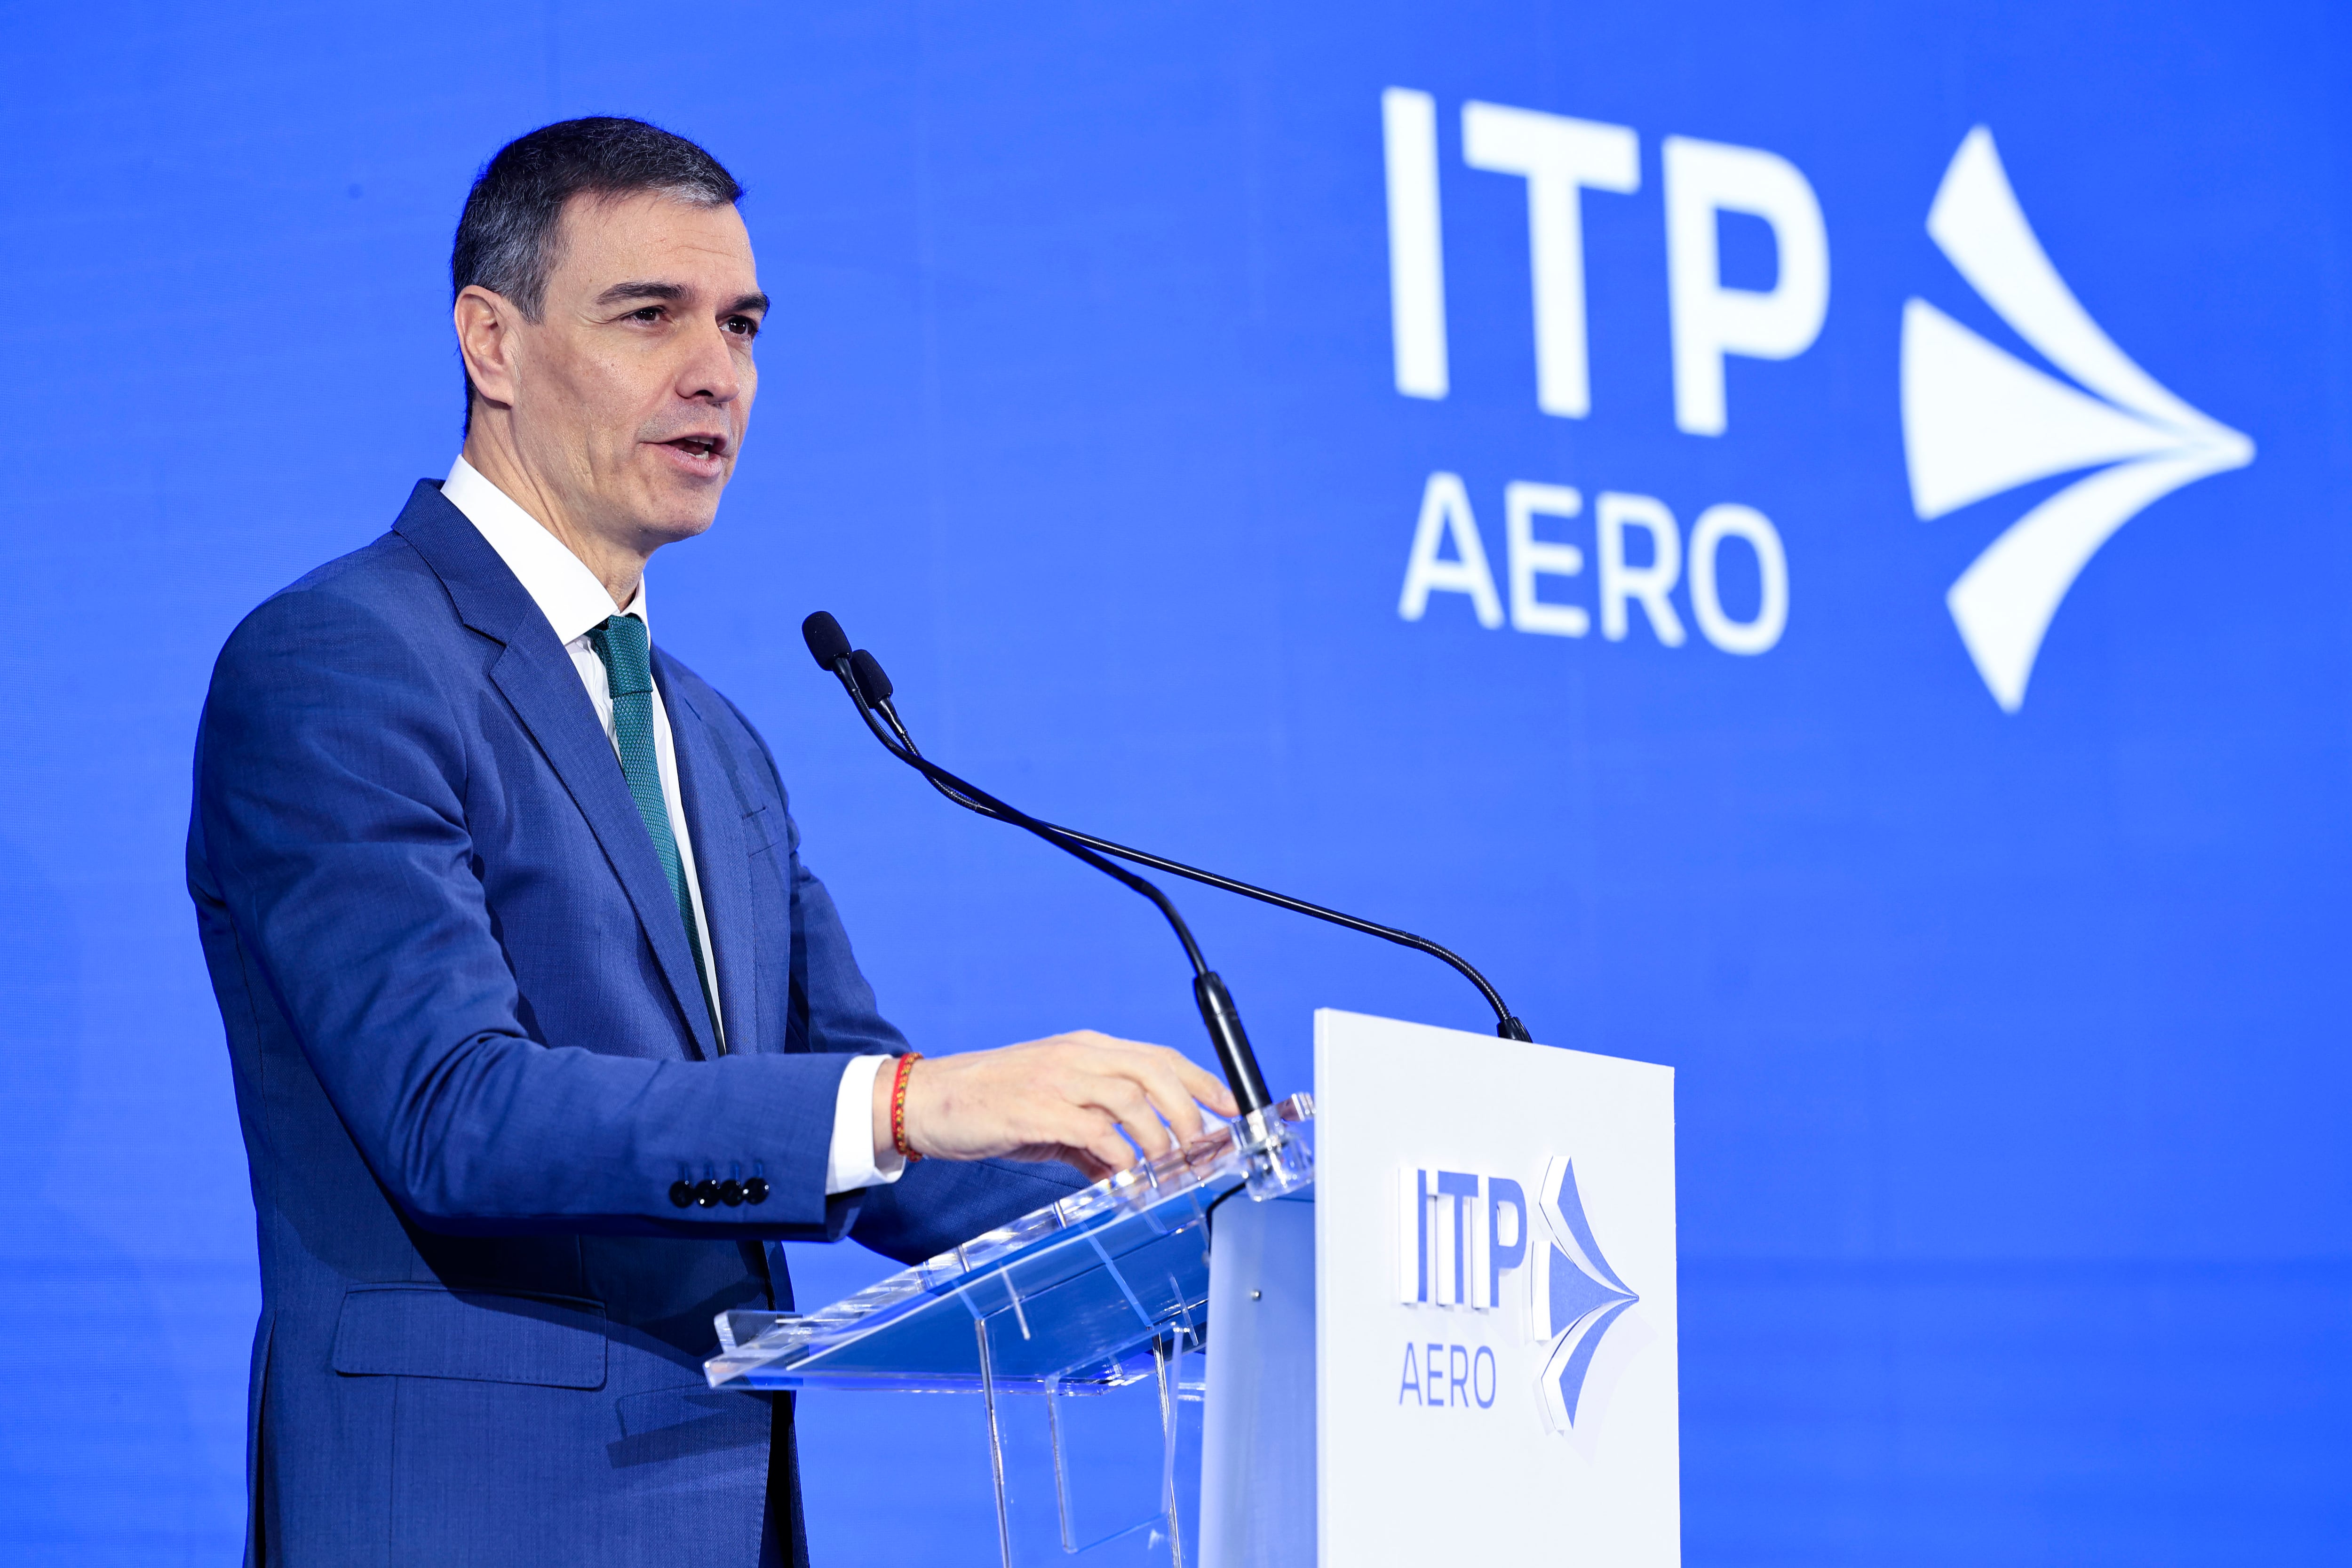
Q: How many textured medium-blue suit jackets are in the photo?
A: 1